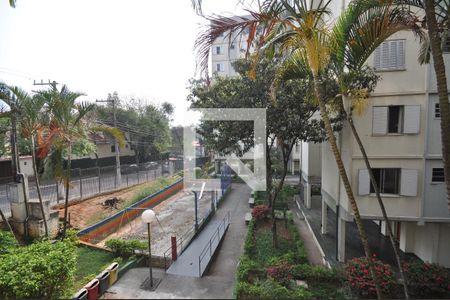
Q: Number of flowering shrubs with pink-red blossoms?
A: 4